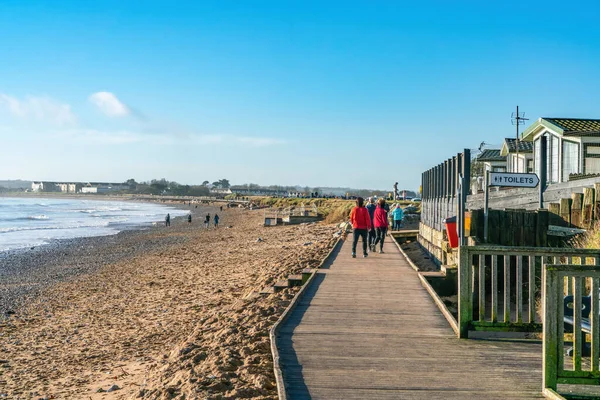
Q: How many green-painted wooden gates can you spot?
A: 2